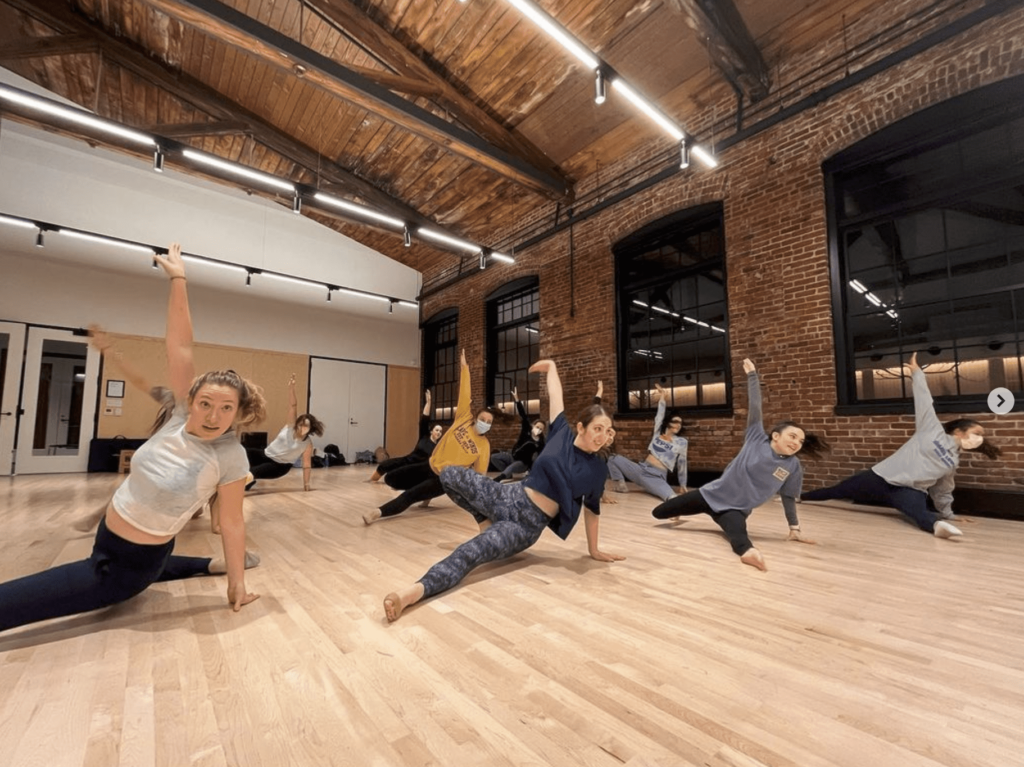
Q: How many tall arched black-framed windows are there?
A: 4